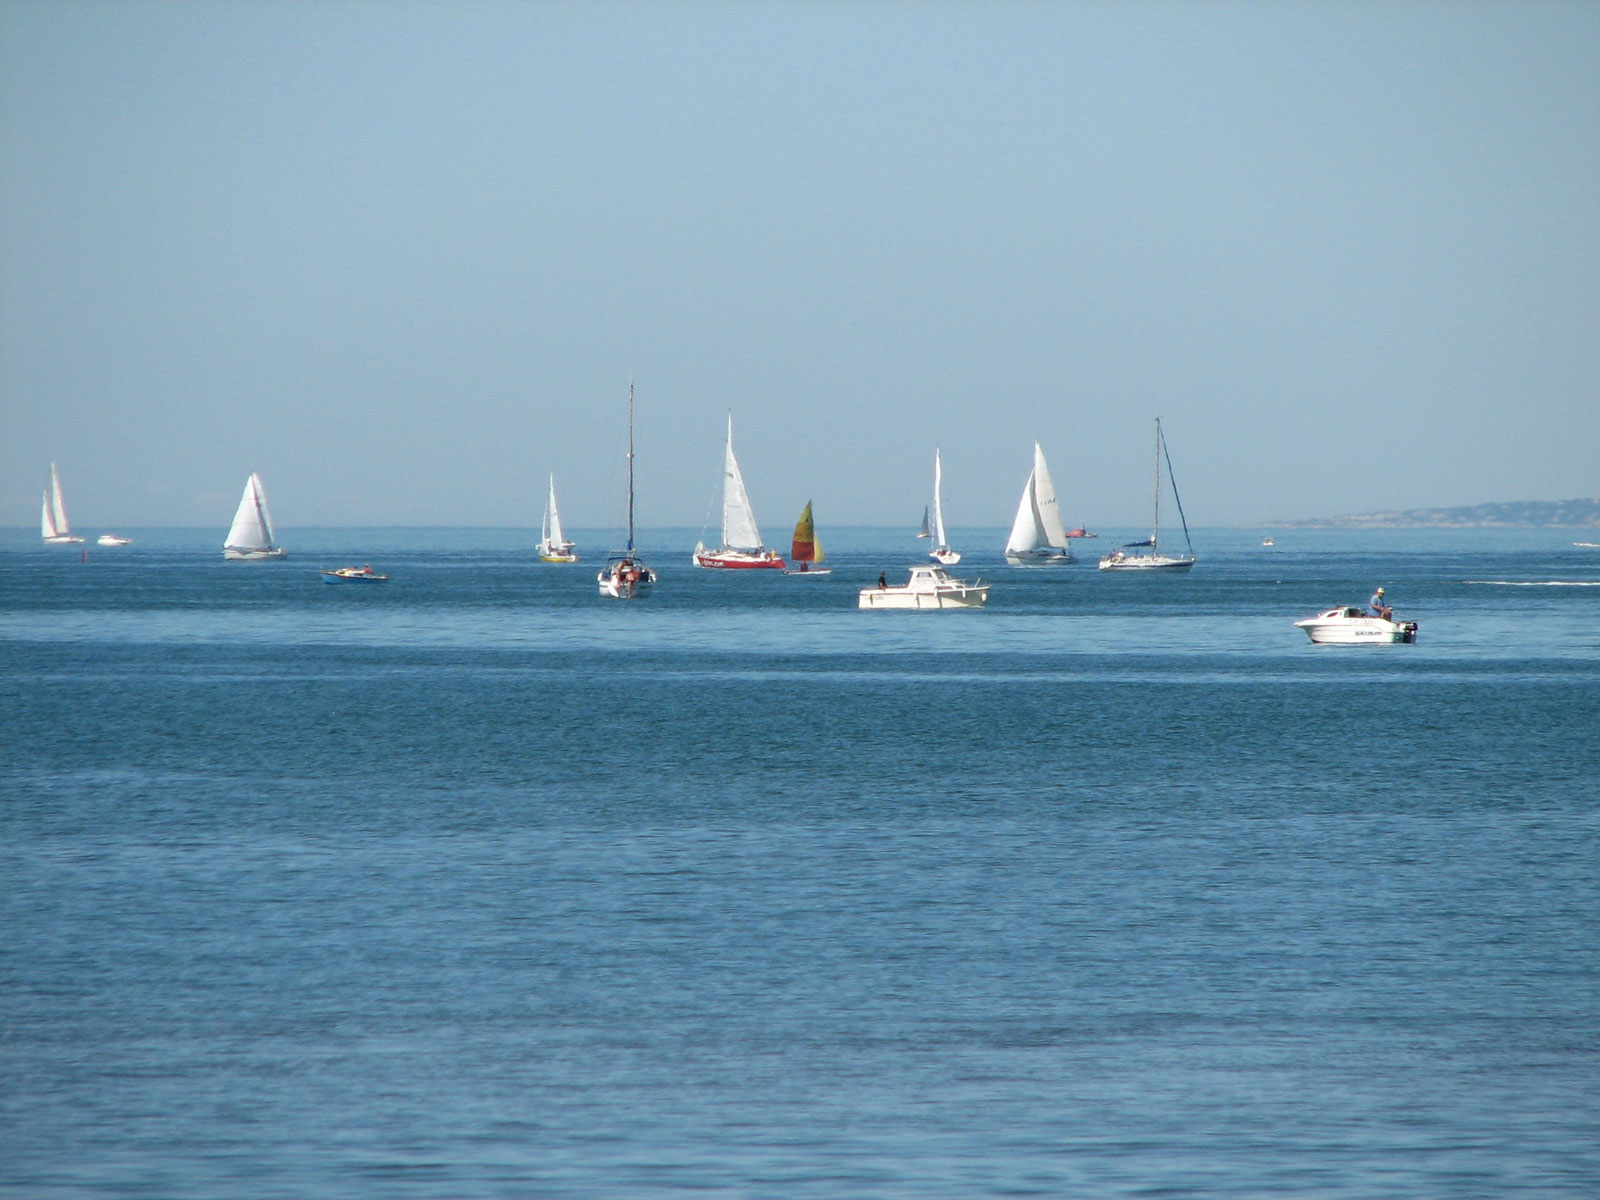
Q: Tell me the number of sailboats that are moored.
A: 2